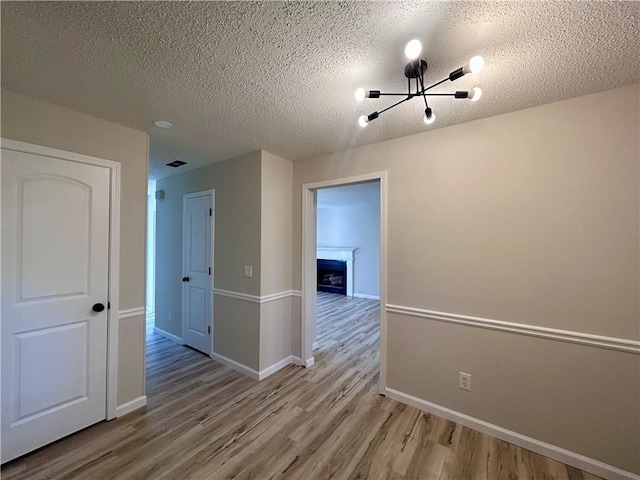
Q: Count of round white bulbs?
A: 6